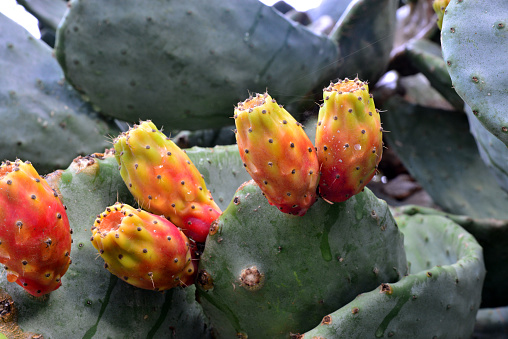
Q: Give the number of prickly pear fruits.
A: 5